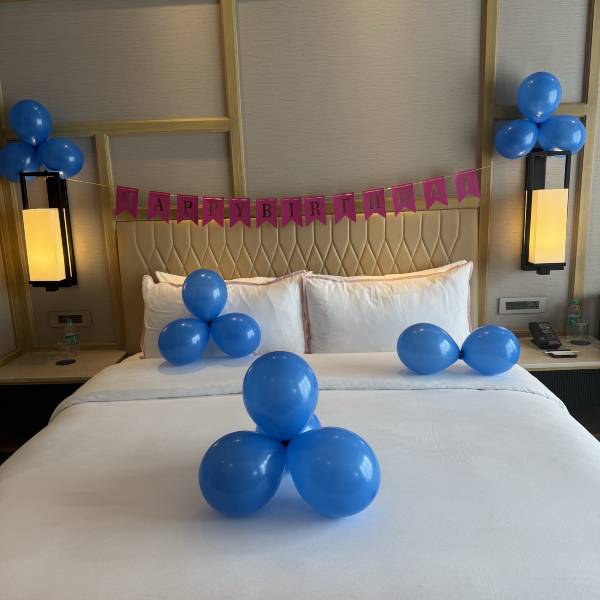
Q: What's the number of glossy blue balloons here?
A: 15